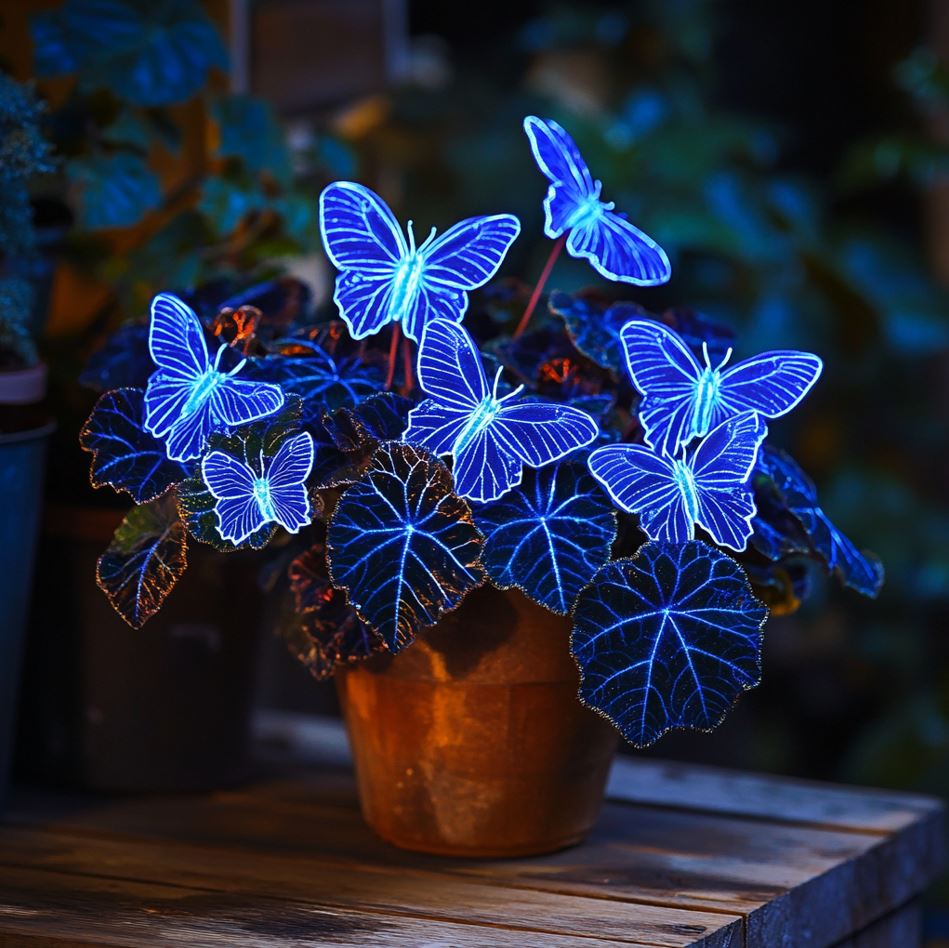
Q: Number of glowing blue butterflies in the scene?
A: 7